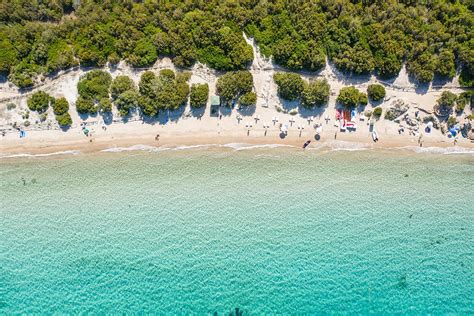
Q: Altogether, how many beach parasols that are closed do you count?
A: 10